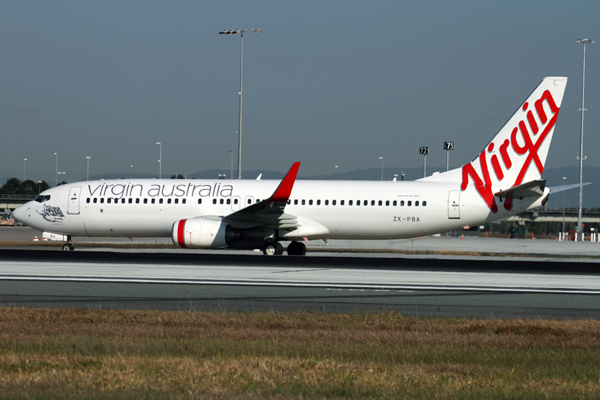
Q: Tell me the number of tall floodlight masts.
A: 2